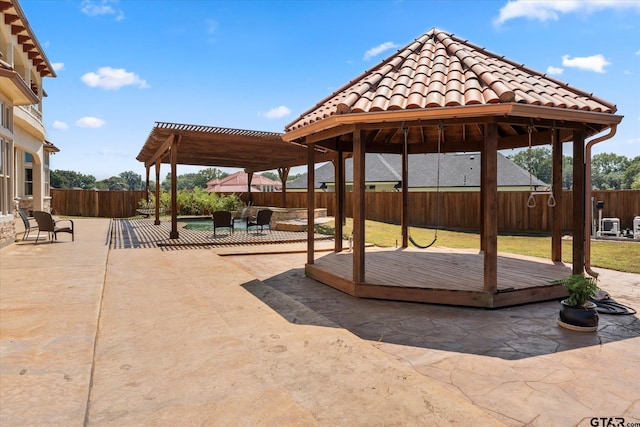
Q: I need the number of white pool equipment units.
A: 2